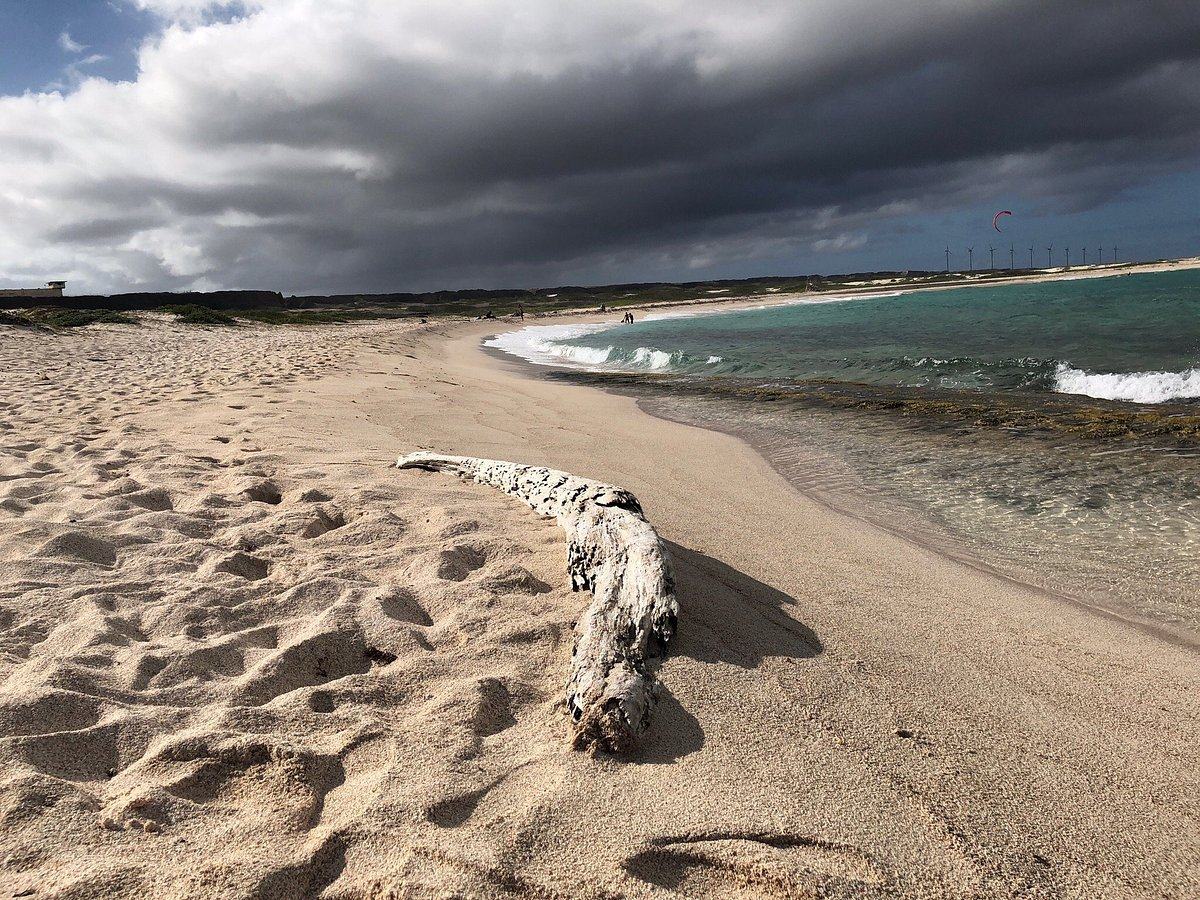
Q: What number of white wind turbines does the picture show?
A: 10